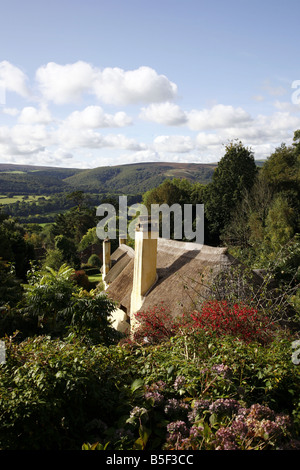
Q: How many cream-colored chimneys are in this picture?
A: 3